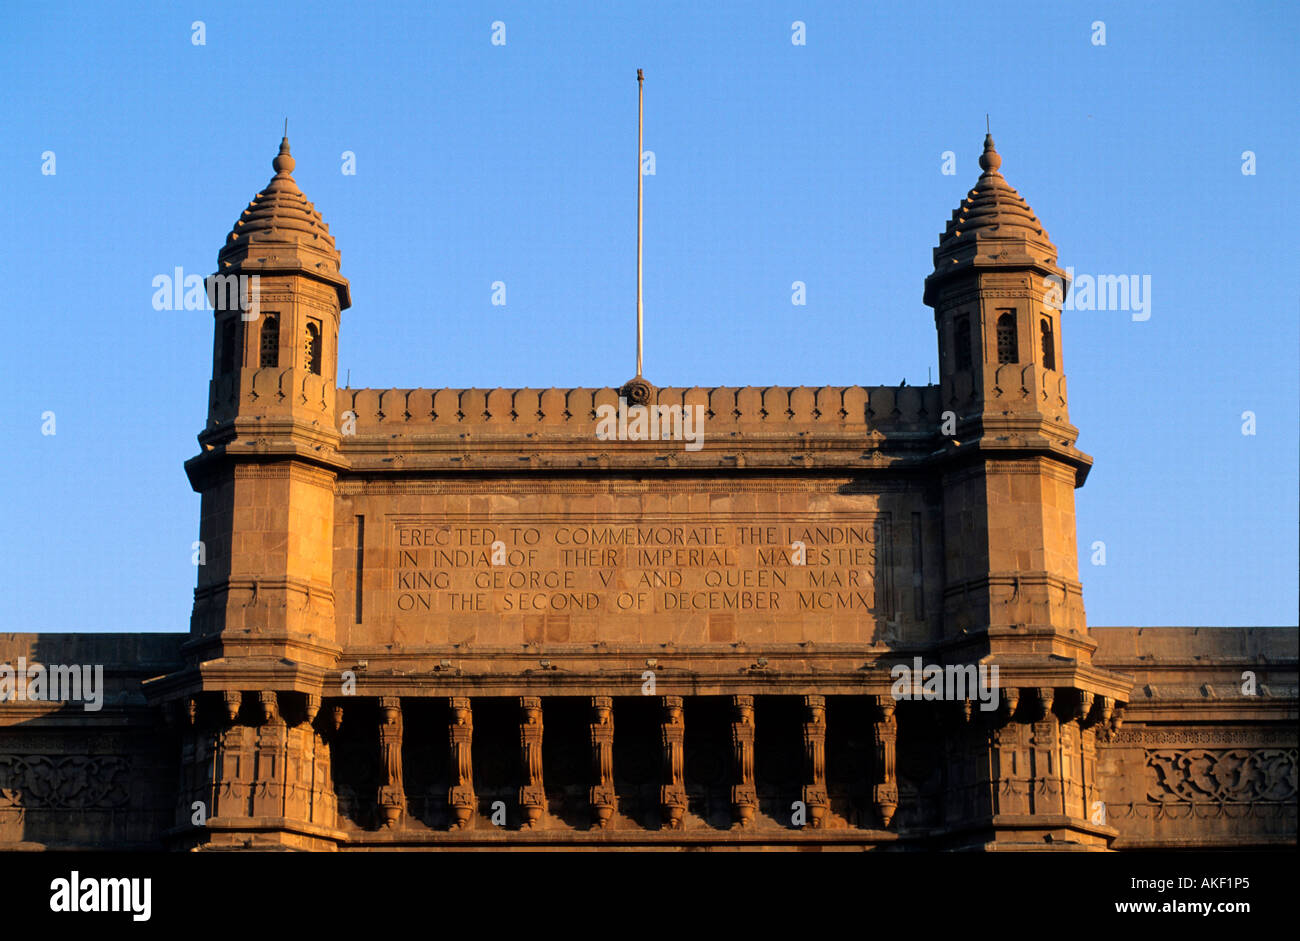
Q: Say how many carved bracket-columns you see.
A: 8